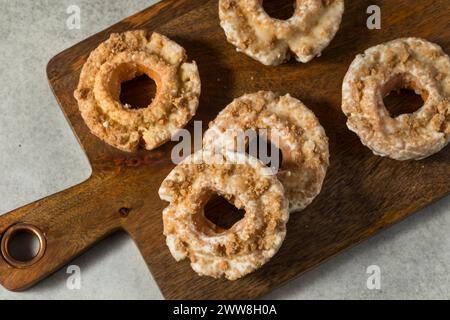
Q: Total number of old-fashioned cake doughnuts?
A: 5